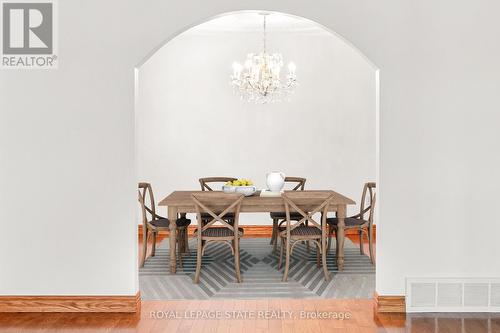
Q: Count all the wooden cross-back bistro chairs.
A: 6